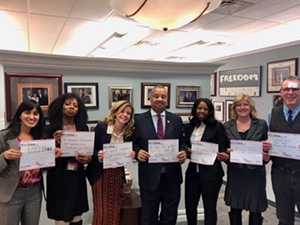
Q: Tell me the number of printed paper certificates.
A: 7